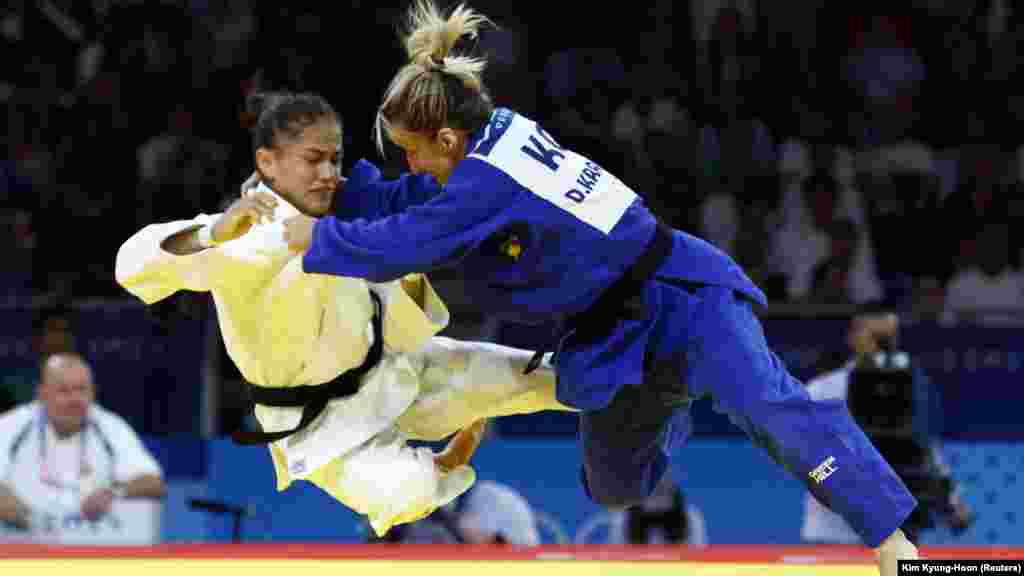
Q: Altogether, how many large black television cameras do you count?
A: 1